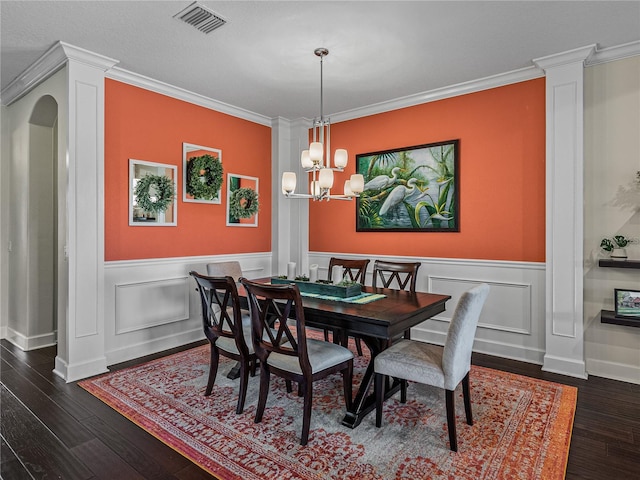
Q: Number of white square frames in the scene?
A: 3